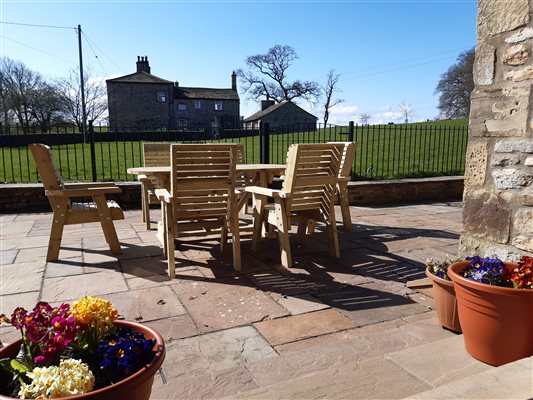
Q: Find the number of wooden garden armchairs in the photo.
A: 6